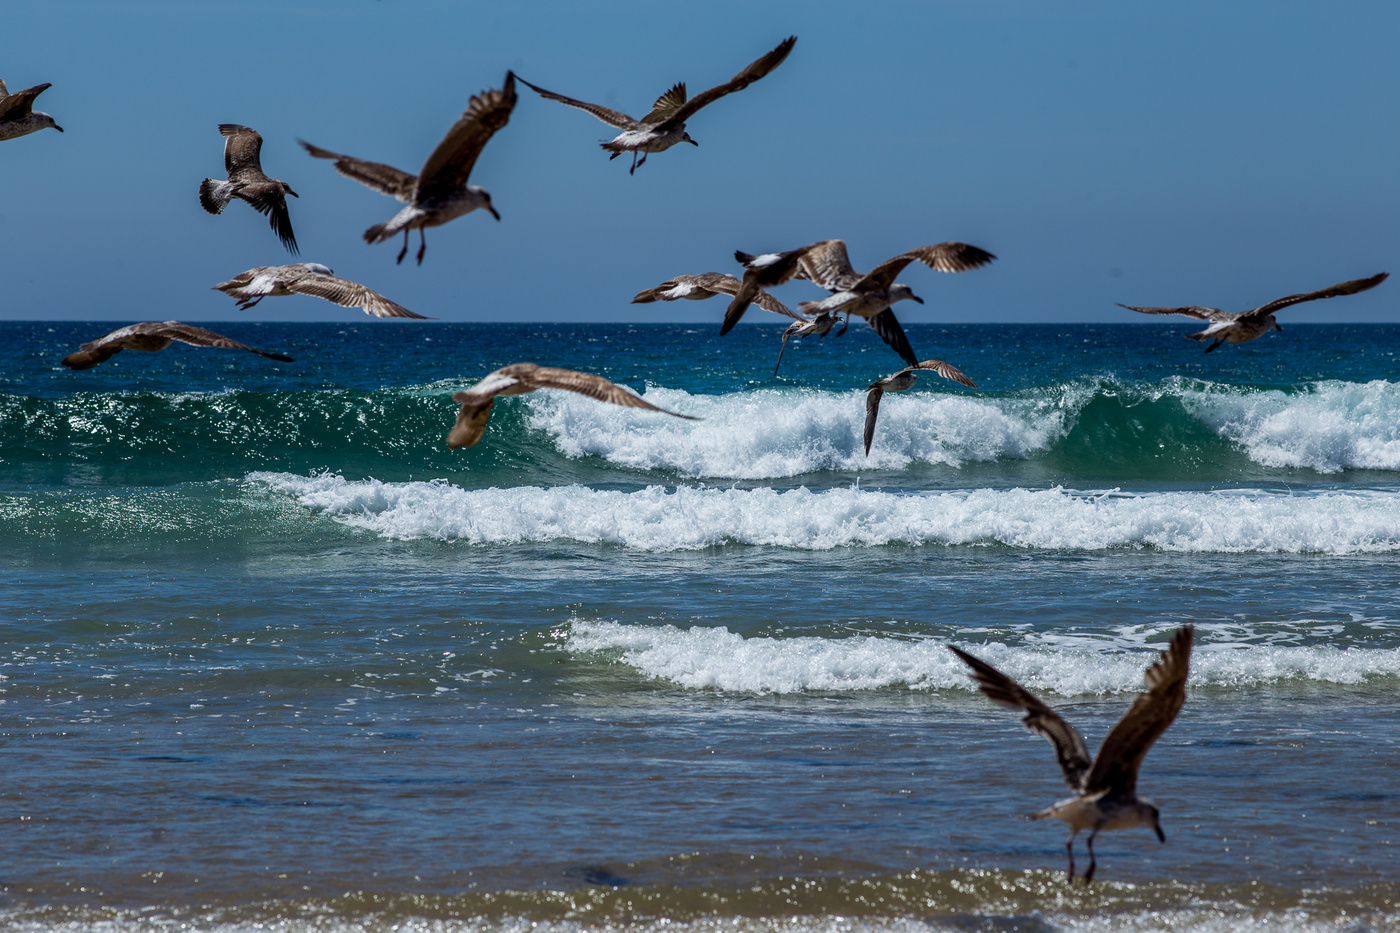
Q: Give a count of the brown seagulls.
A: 14